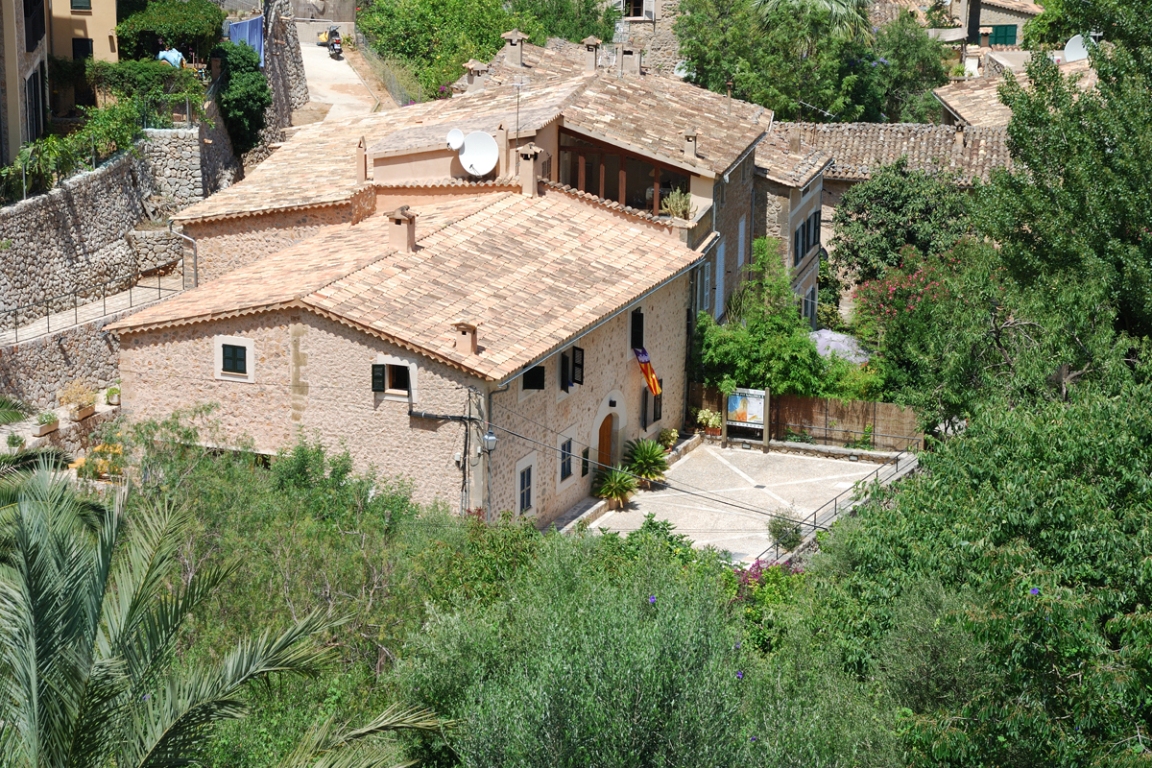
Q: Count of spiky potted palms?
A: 2